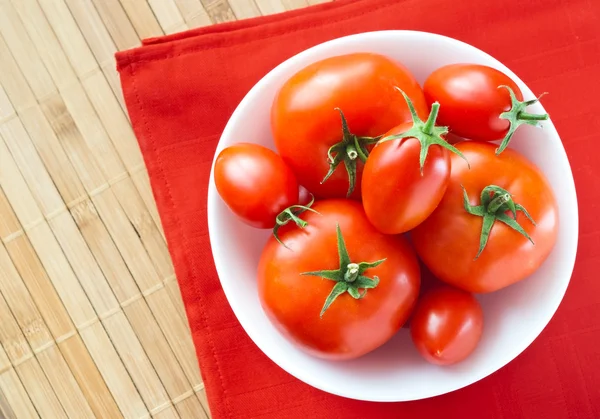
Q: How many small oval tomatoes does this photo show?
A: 4